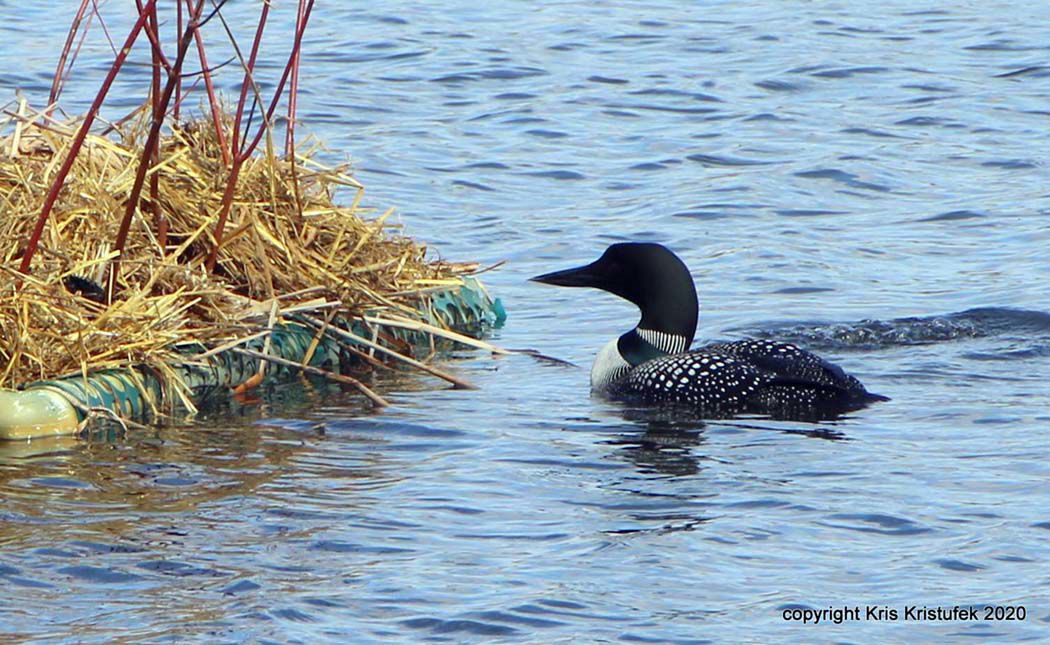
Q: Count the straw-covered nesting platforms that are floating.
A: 1